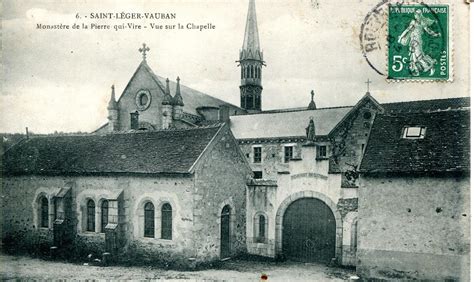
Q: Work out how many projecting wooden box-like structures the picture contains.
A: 2